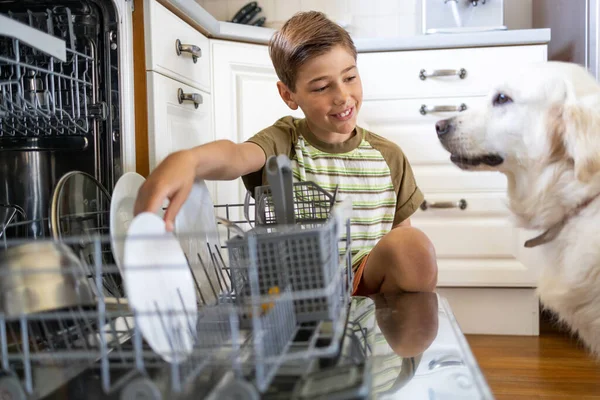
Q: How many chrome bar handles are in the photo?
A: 5